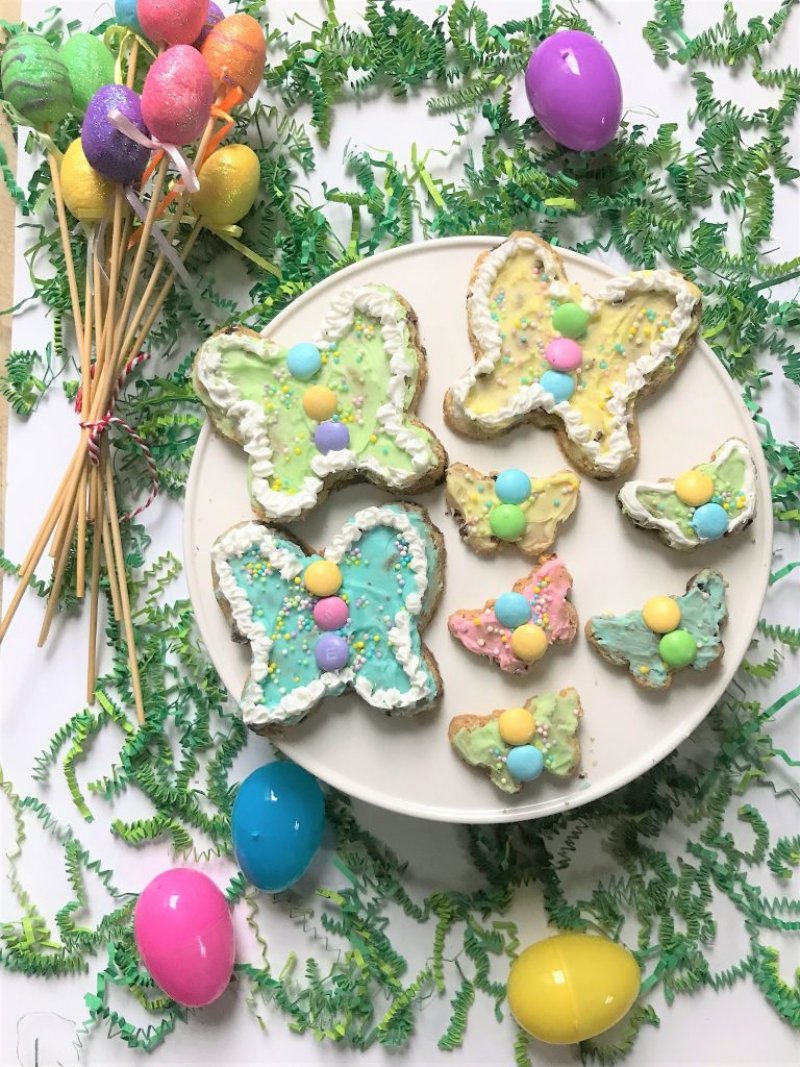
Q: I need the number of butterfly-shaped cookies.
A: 8